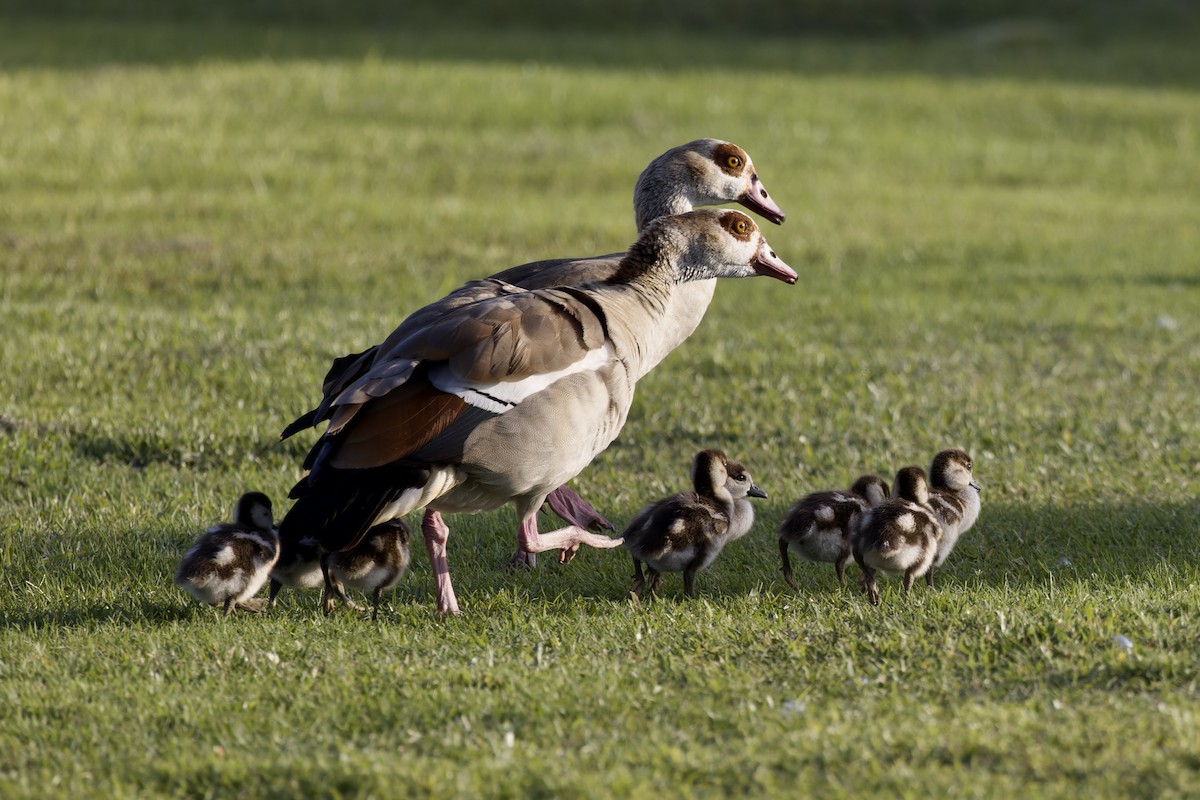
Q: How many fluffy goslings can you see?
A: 8